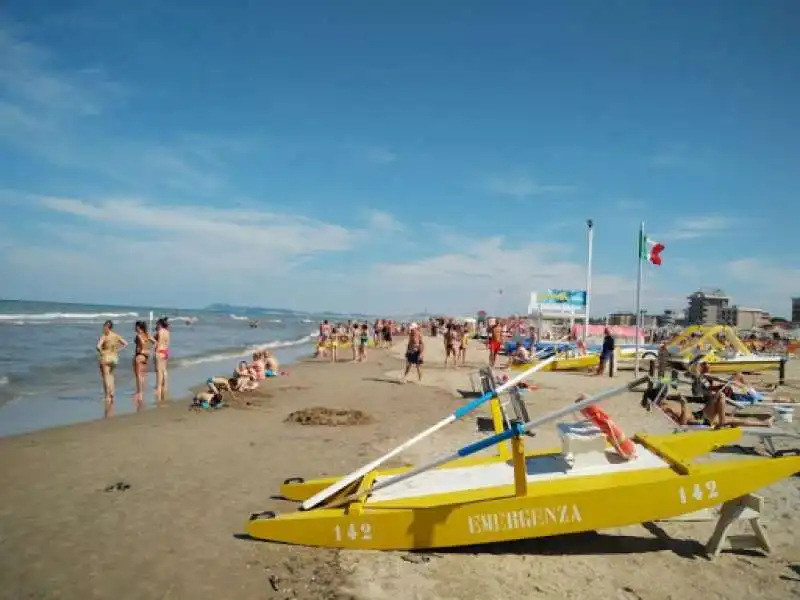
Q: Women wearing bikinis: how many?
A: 3